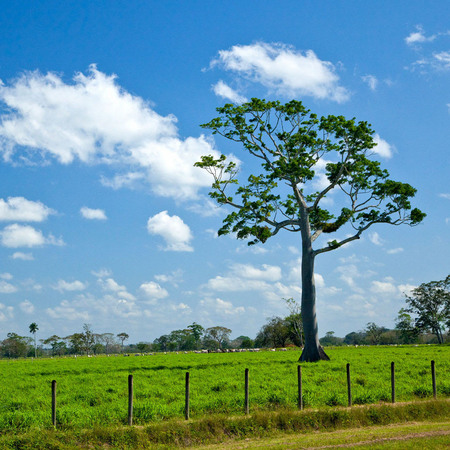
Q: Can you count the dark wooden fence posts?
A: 8